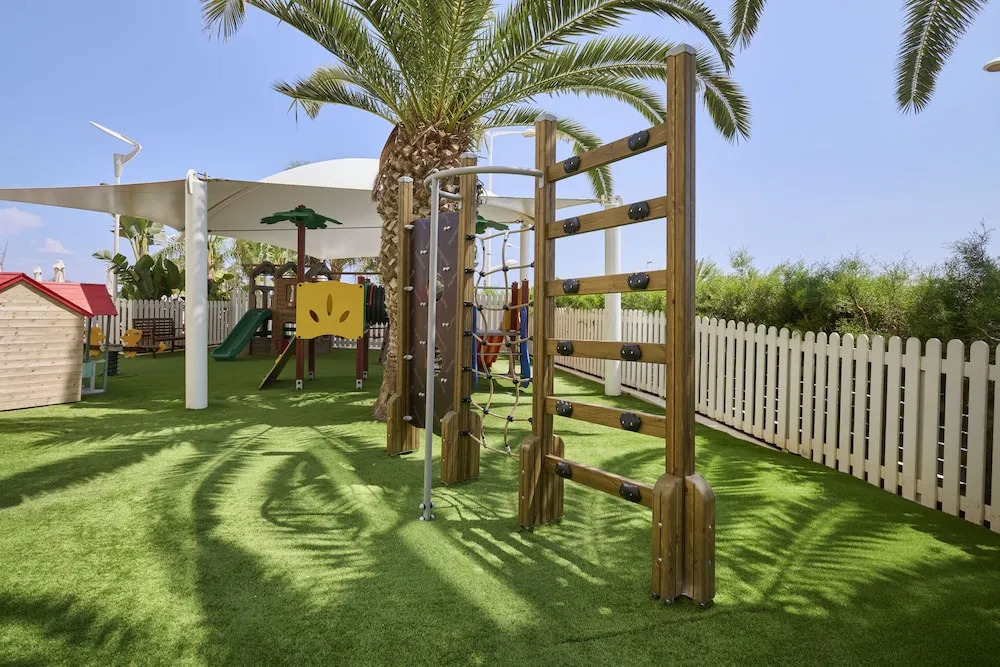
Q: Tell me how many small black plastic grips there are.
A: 12